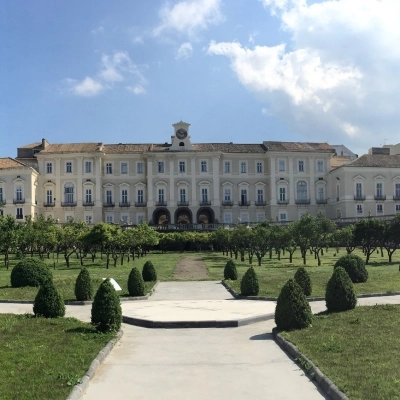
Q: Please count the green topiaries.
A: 12